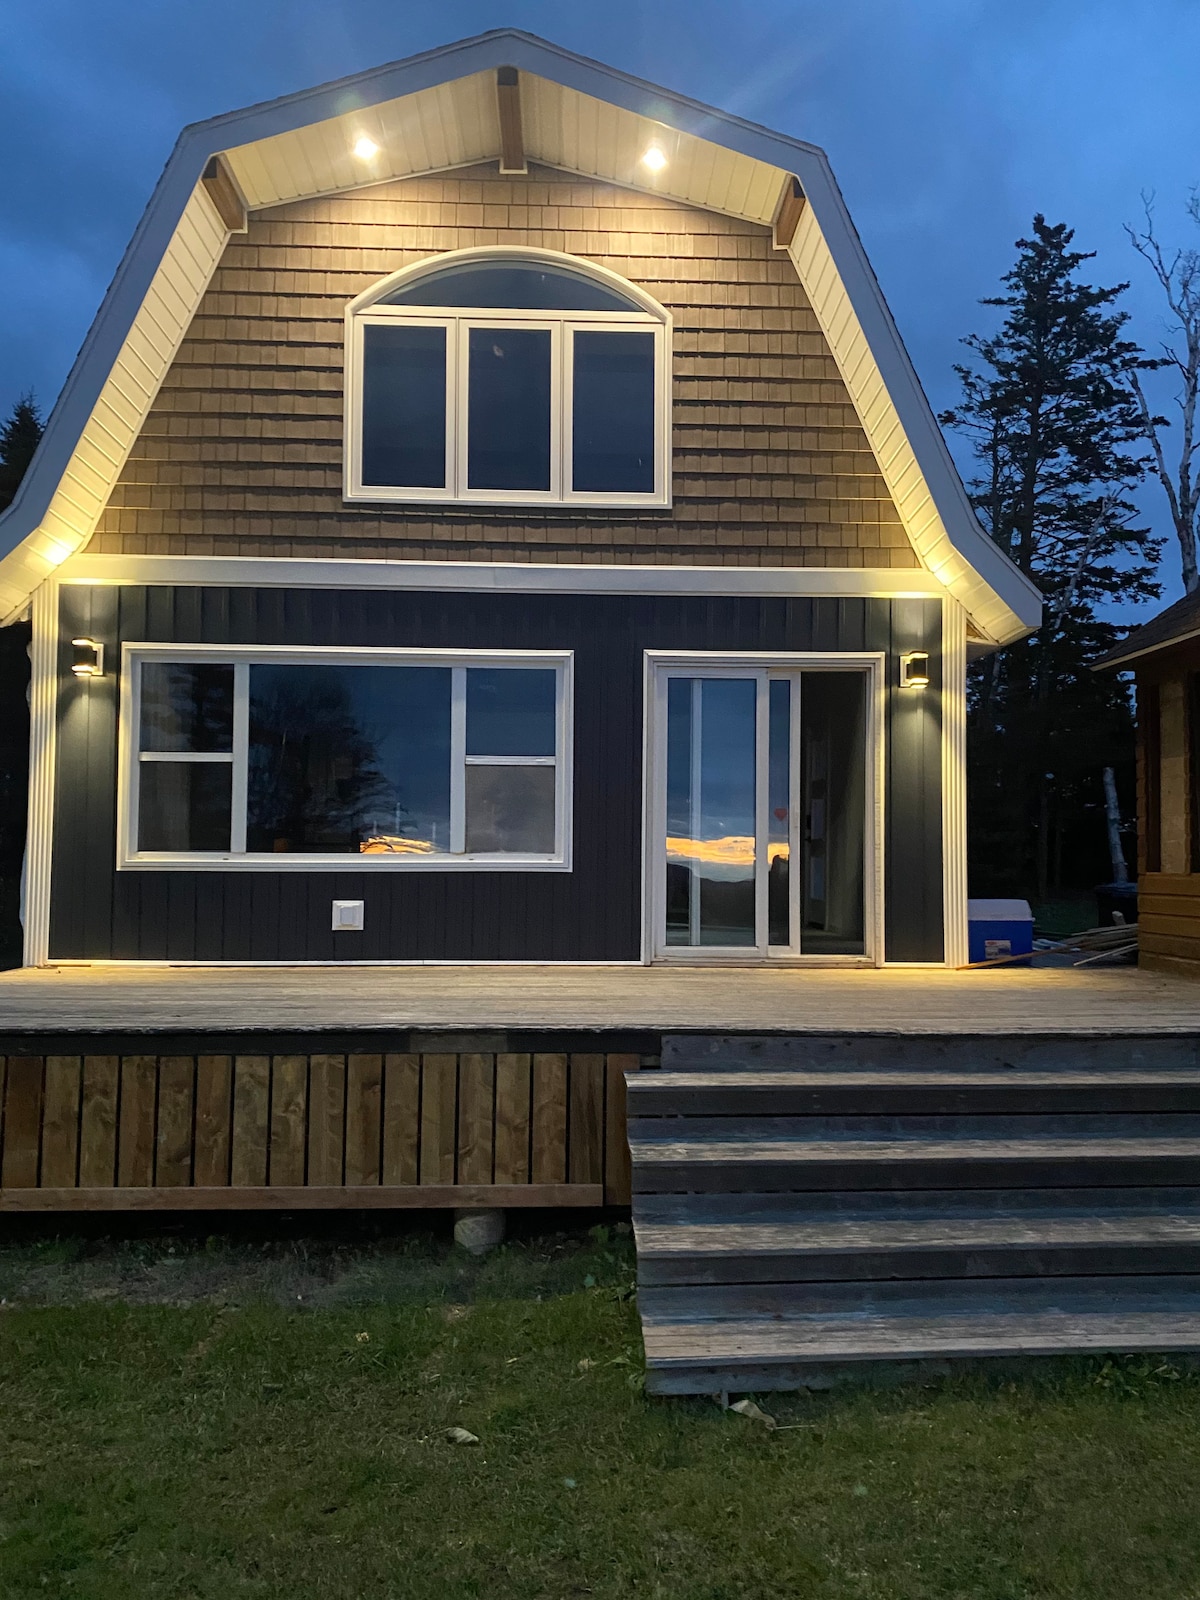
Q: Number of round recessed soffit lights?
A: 2